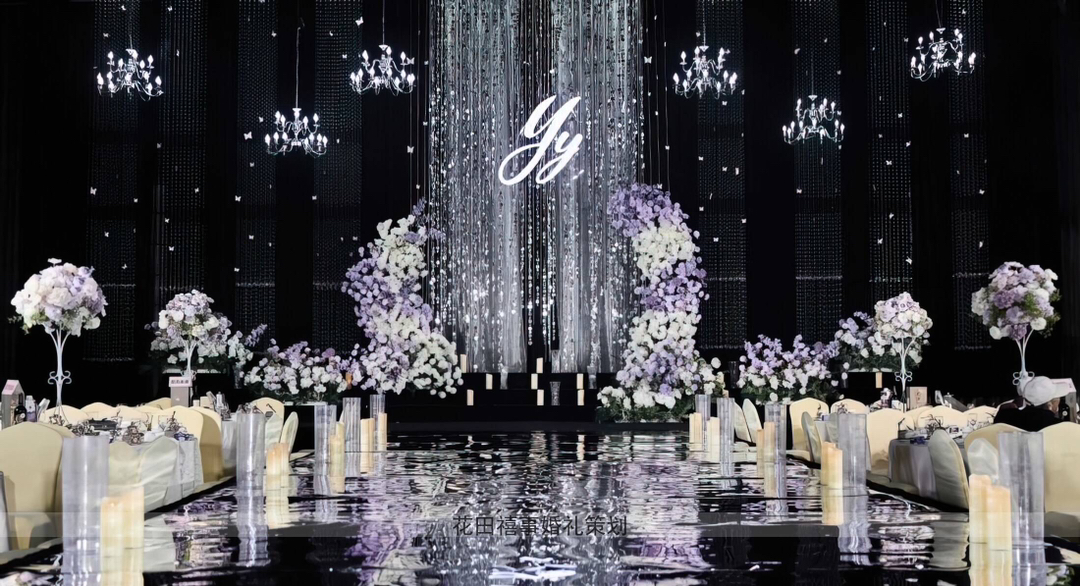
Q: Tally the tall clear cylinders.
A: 10